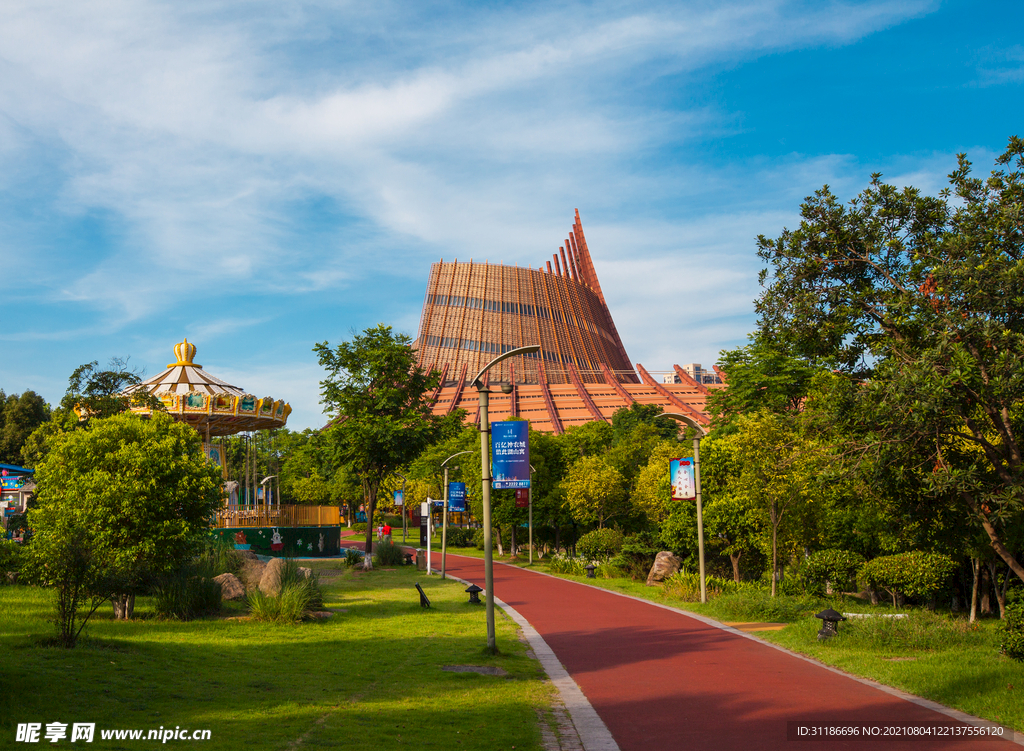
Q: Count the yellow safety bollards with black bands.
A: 0